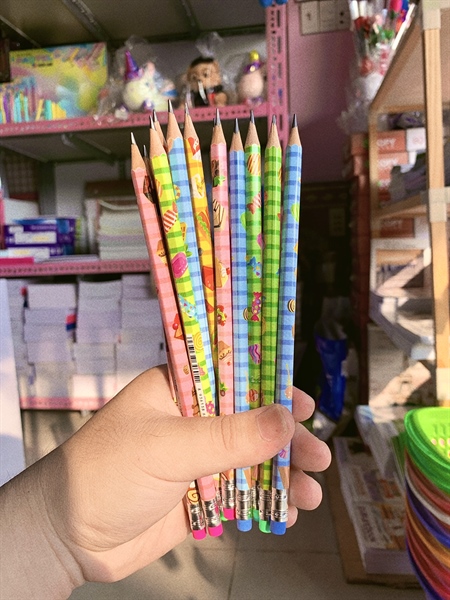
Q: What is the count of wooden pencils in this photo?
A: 12